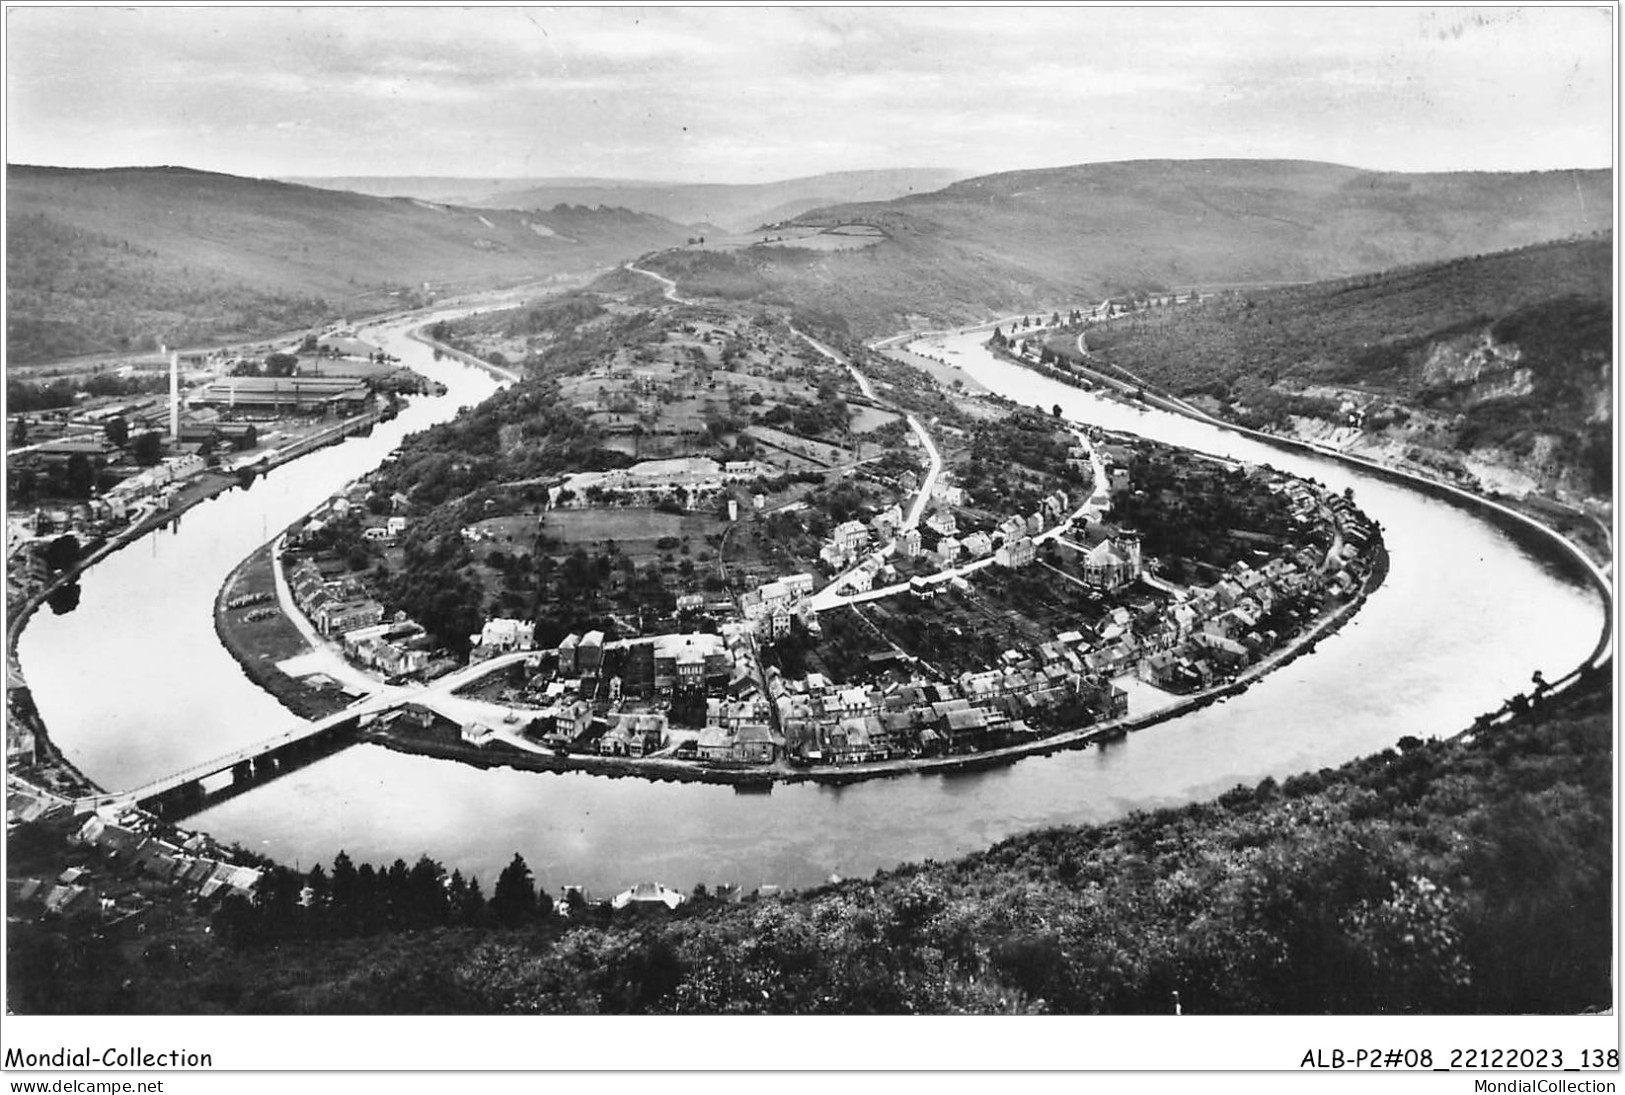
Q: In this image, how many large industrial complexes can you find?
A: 1